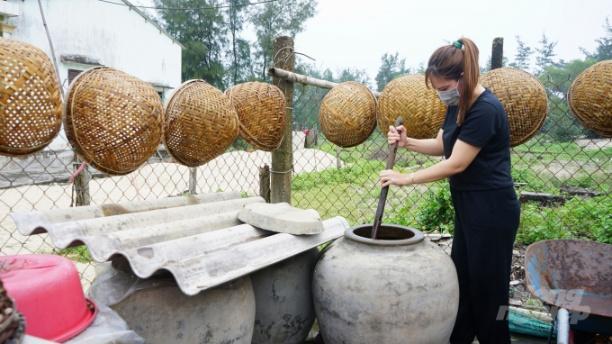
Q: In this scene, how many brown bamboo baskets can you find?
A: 8